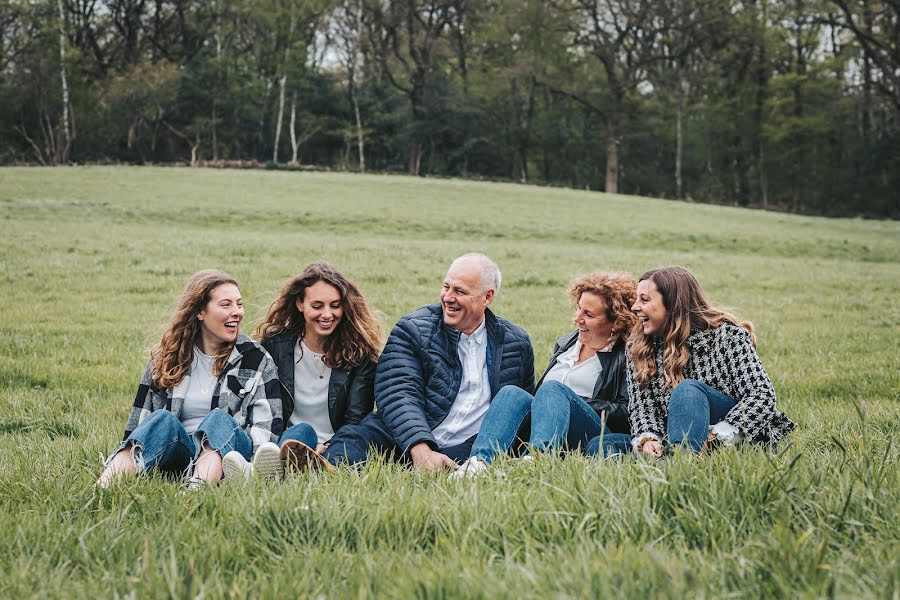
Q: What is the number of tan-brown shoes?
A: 1